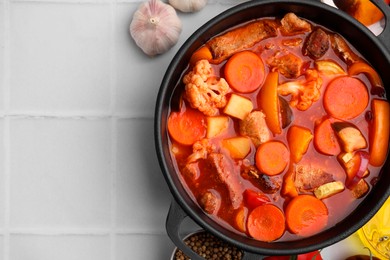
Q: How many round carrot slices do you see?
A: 7